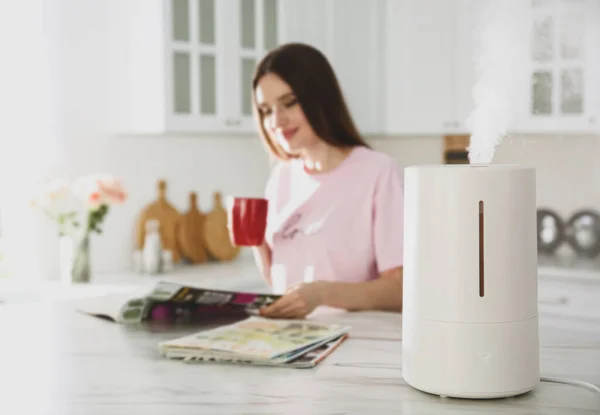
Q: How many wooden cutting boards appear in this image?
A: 3